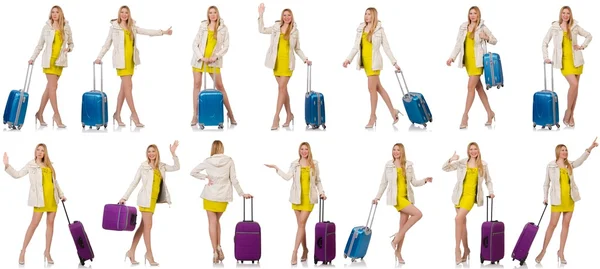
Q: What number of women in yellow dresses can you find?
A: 14